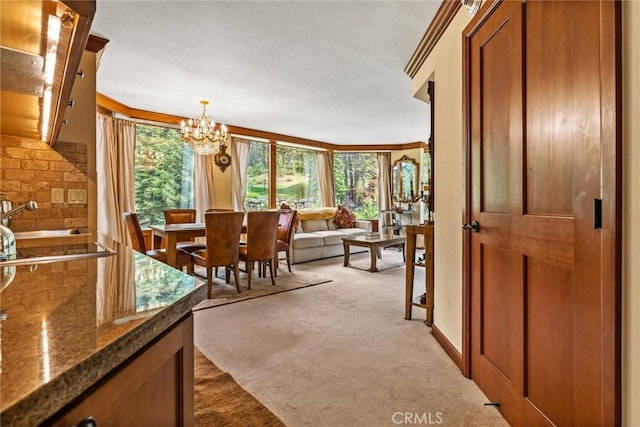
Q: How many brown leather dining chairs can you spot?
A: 6